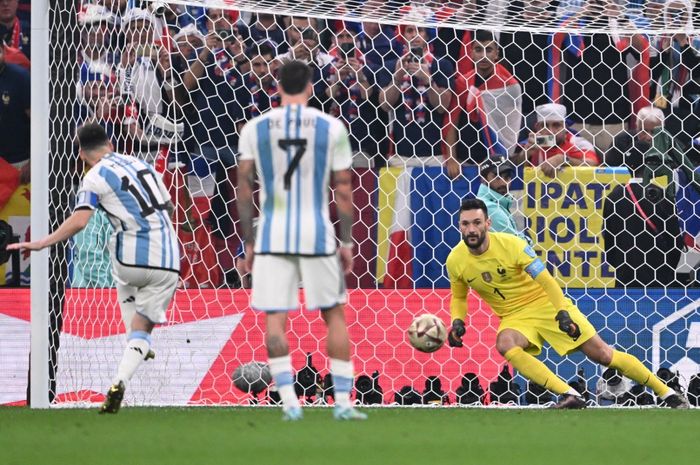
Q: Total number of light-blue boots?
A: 2